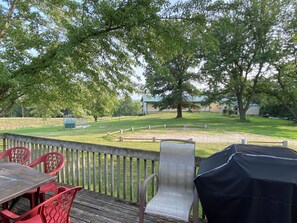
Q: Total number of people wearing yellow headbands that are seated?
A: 0